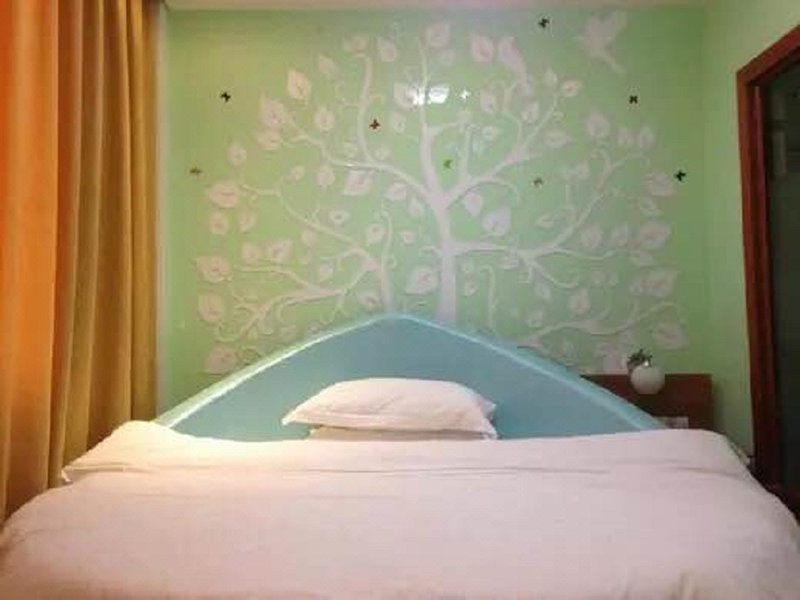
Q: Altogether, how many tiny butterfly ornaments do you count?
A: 9